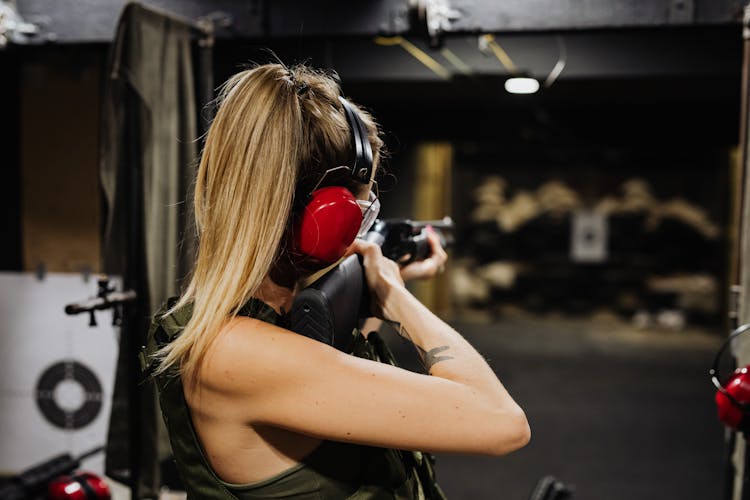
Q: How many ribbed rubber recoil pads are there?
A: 1